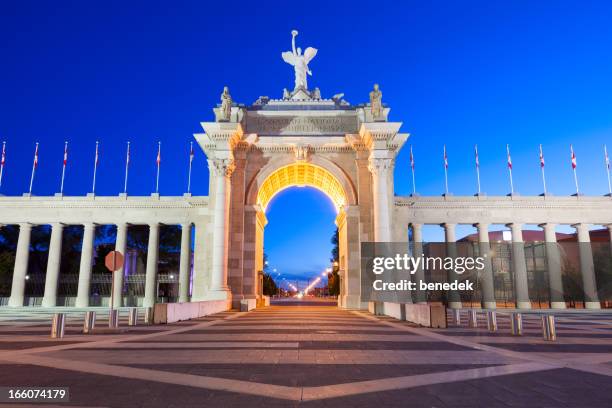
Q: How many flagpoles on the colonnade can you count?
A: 14